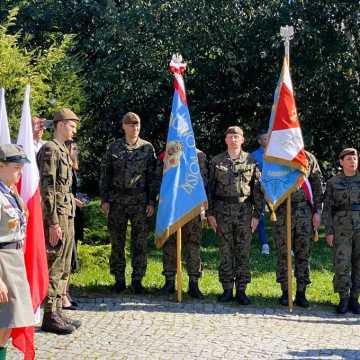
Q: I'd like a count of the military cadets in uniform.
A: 6